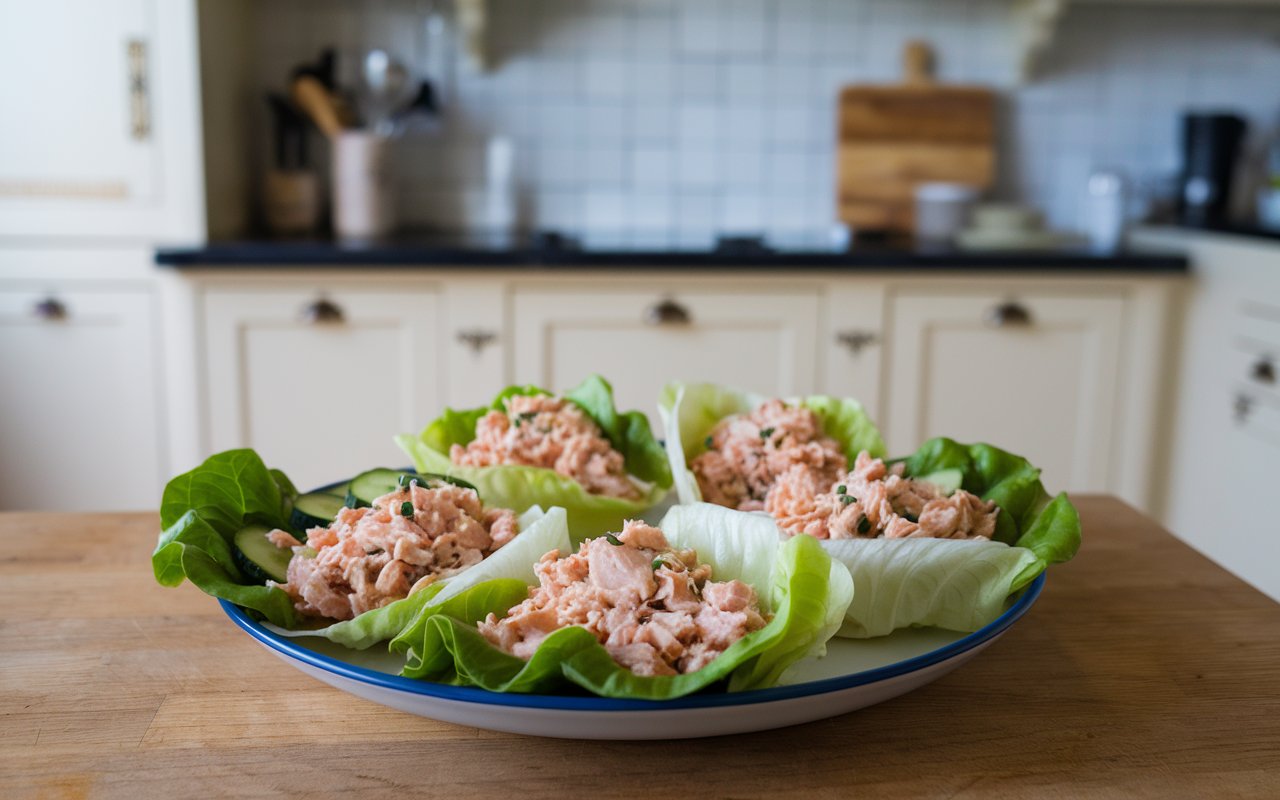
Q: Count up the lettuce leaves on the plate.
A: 5